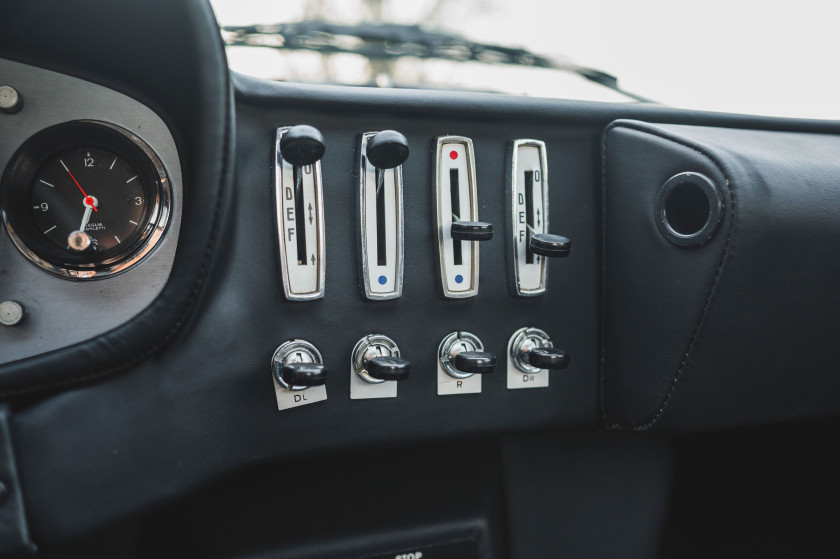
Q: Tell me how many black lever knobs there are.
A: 8